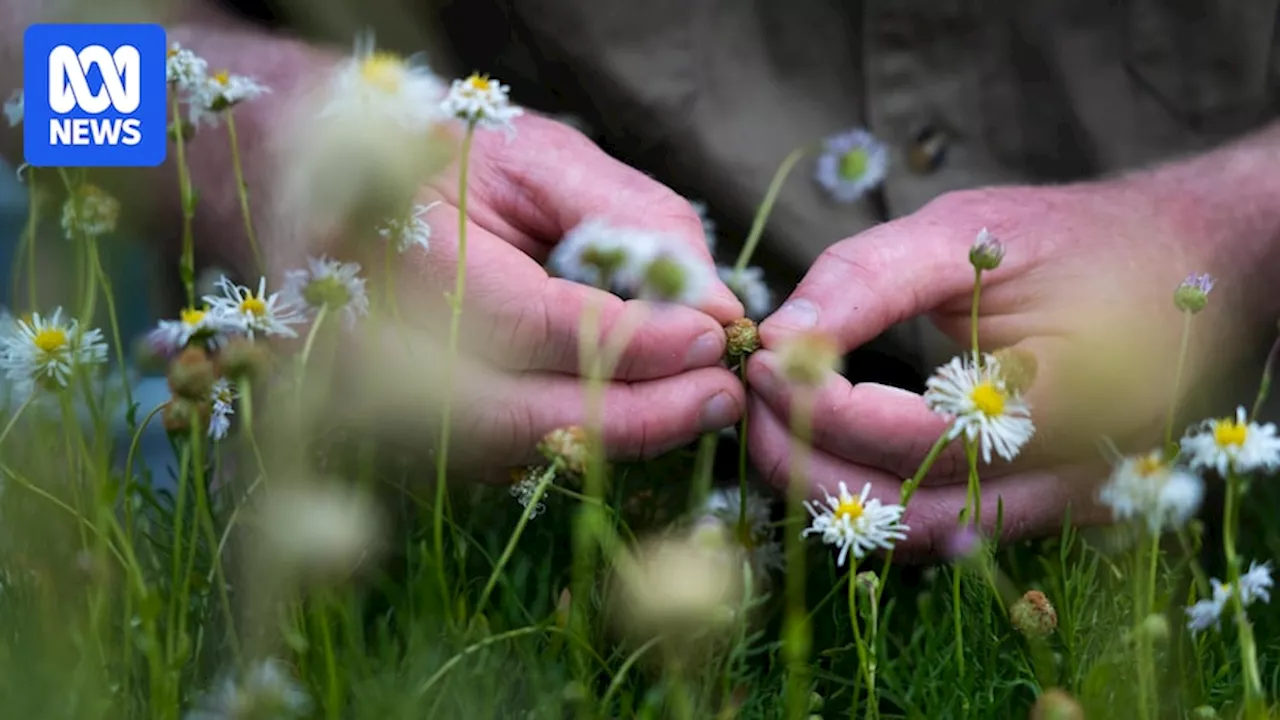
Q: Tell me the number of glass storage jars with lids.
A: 0